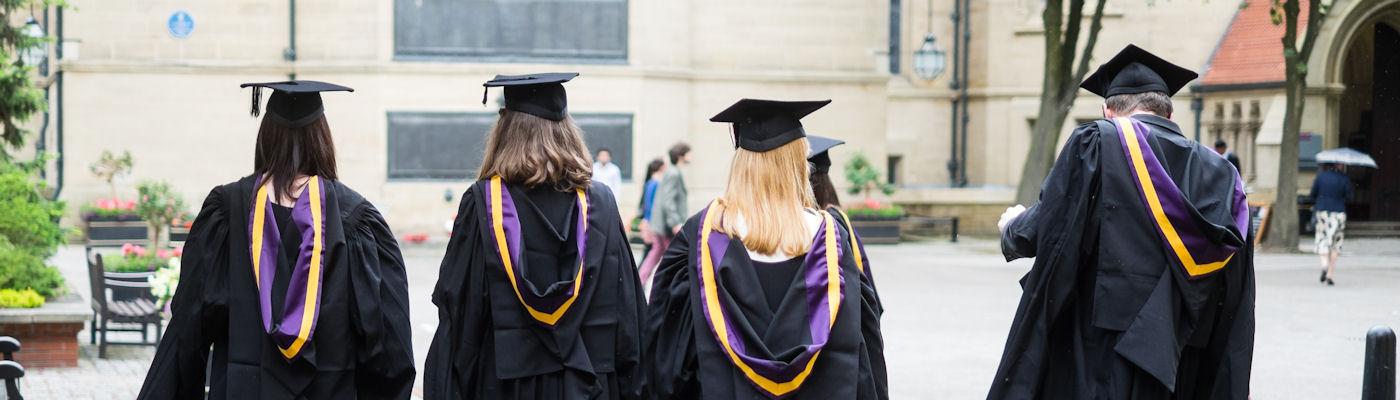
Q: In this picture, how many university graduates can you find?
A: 5